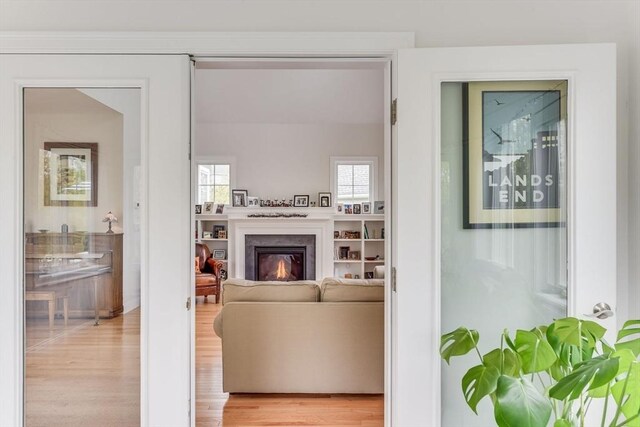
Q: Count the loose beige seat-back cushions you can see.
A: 2